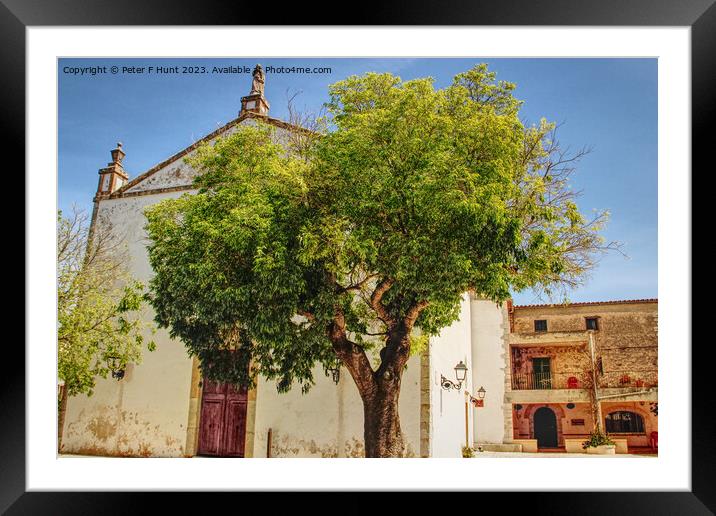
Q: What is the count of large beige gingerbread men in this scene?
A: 0